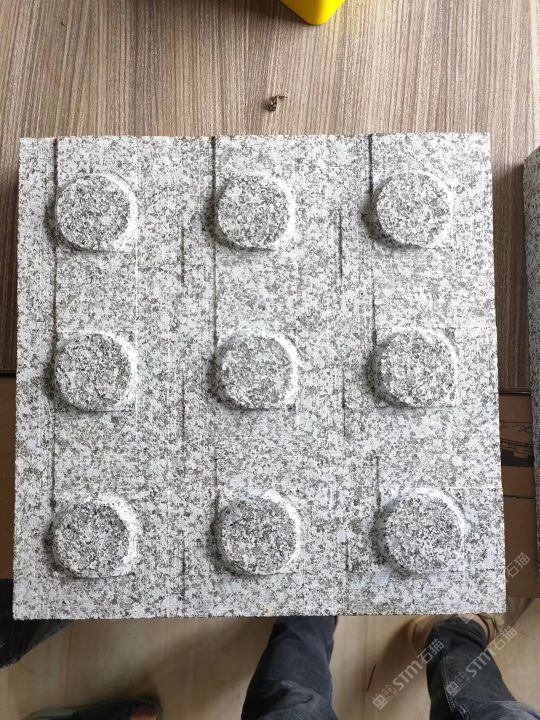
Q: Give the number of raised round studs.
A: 9